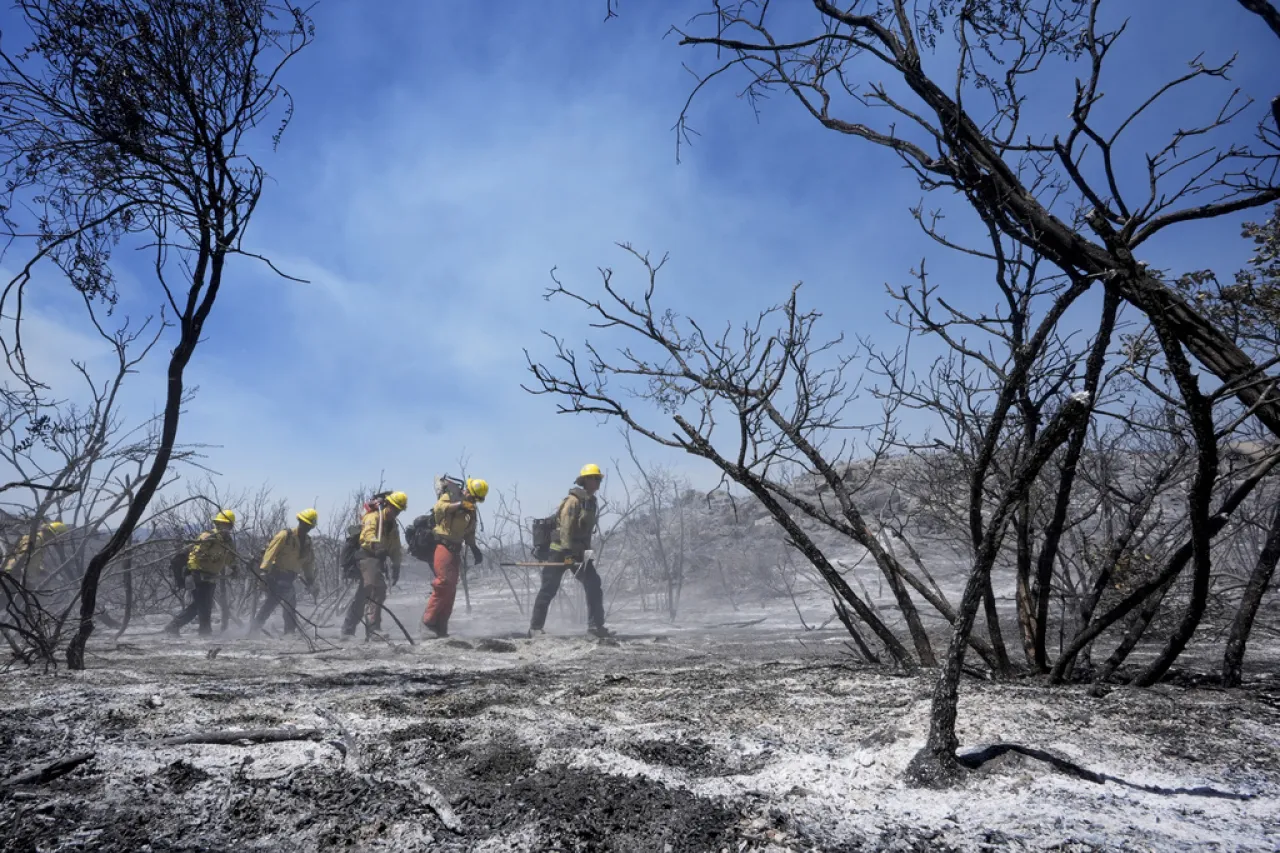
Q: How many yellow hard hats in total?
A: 6